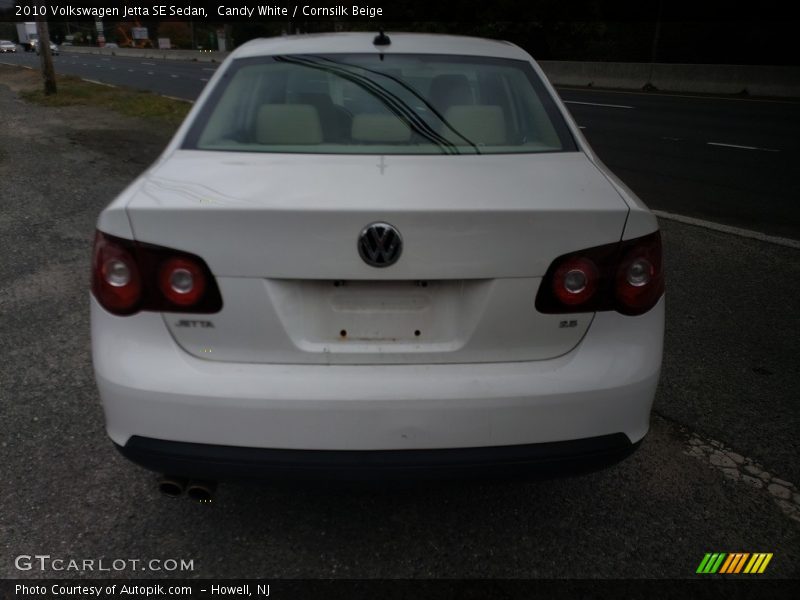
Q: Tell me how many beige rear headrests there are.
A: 3